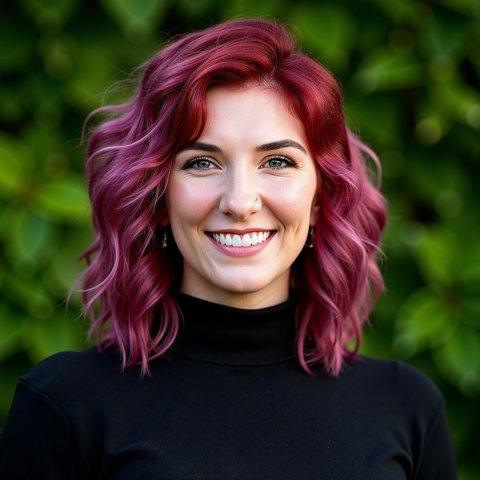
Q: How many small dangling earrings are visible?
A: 2